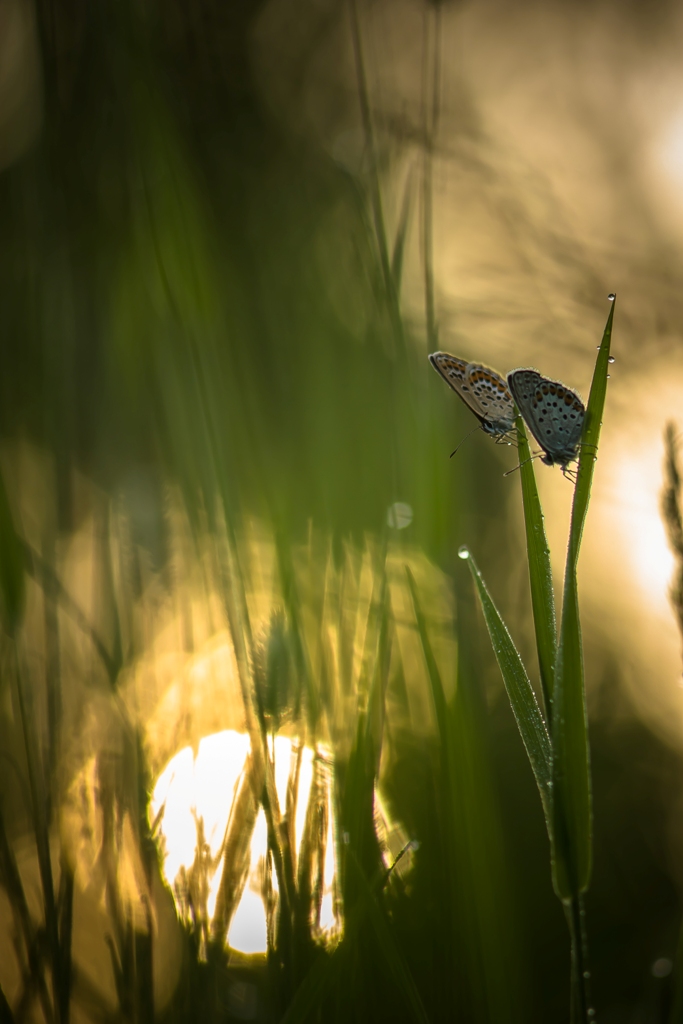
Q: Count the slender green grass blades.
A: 3